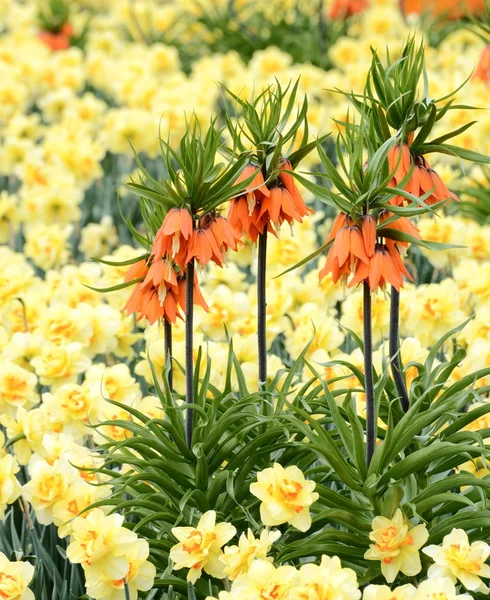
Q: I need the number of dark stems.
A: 5